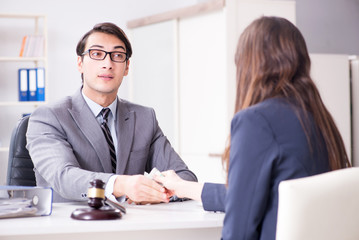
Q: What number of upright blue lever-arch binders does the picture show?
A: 3